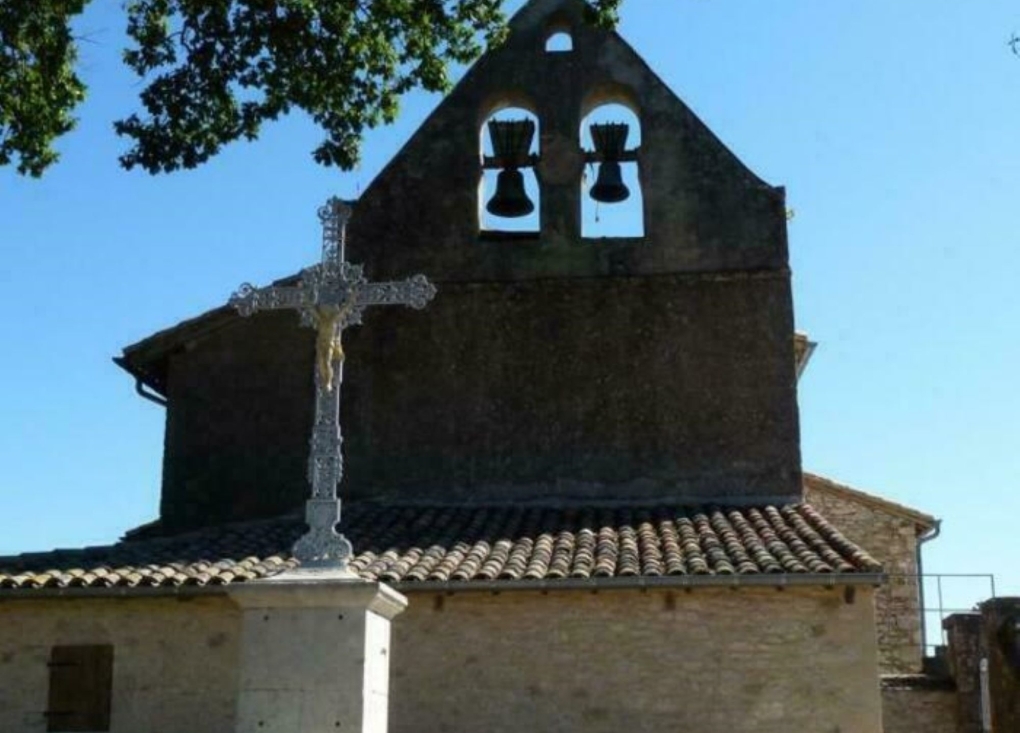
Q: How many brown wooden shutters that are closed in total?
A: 1